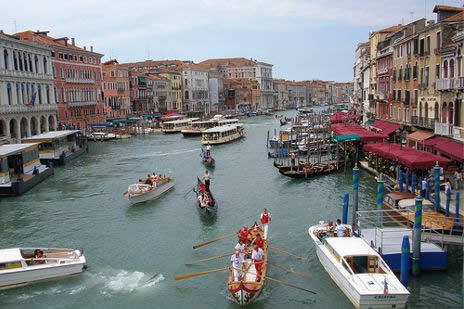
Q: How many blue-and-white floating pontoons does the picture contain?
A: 1